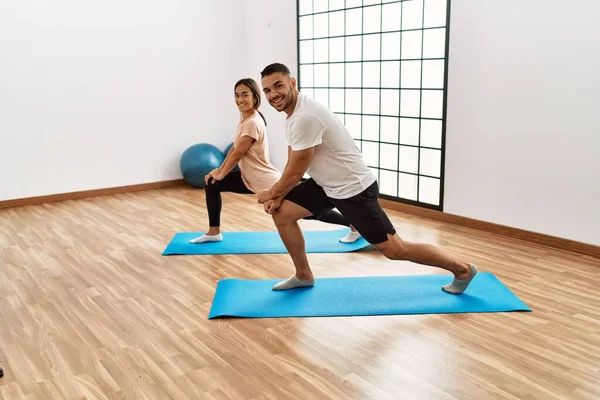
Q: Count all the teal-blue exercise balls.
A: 2